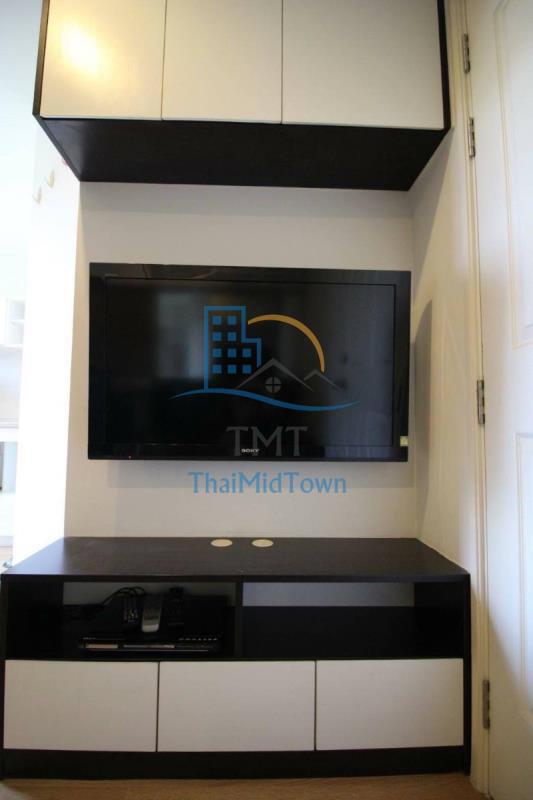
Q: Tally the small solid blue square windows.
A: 10